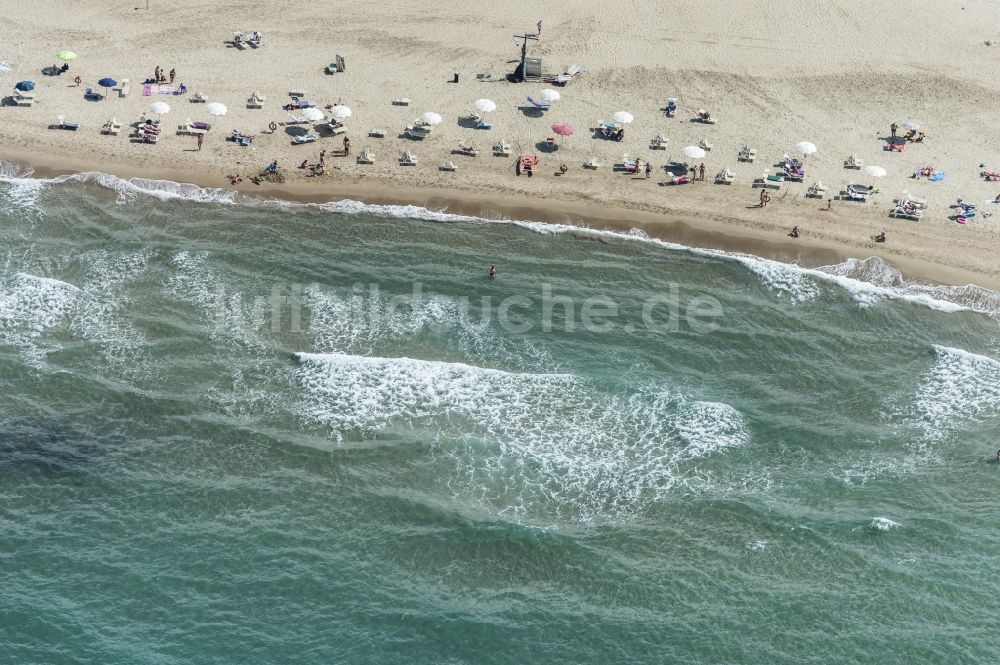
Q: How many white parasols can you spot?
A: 11